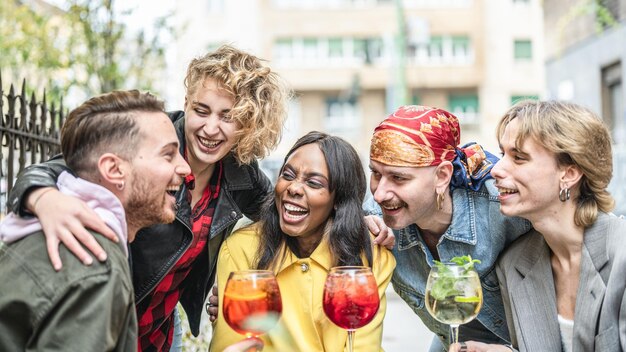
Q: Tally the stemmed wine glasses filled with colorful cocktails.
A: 3